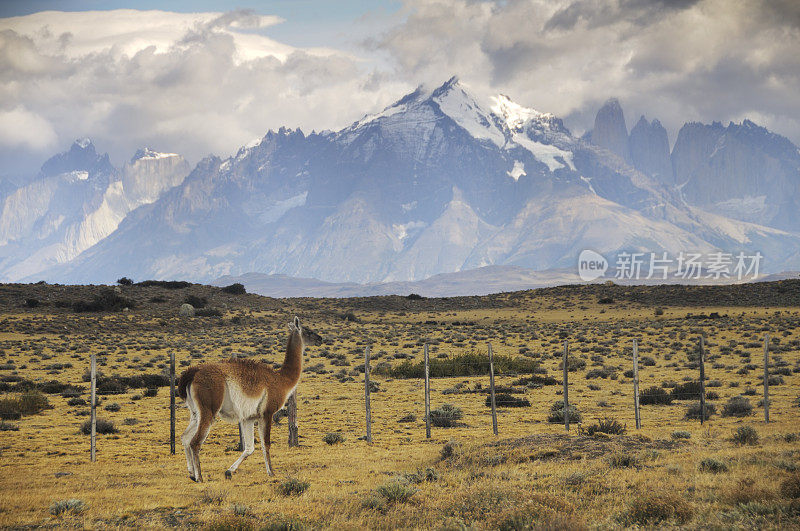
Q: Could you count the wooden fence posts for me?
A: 11